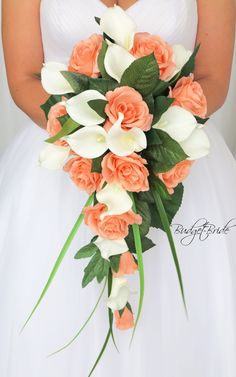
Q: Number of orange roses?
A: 11